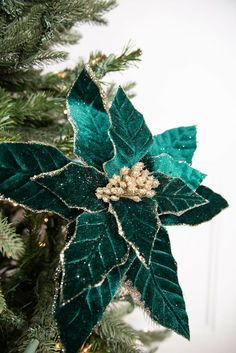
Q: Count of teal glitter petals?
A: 12